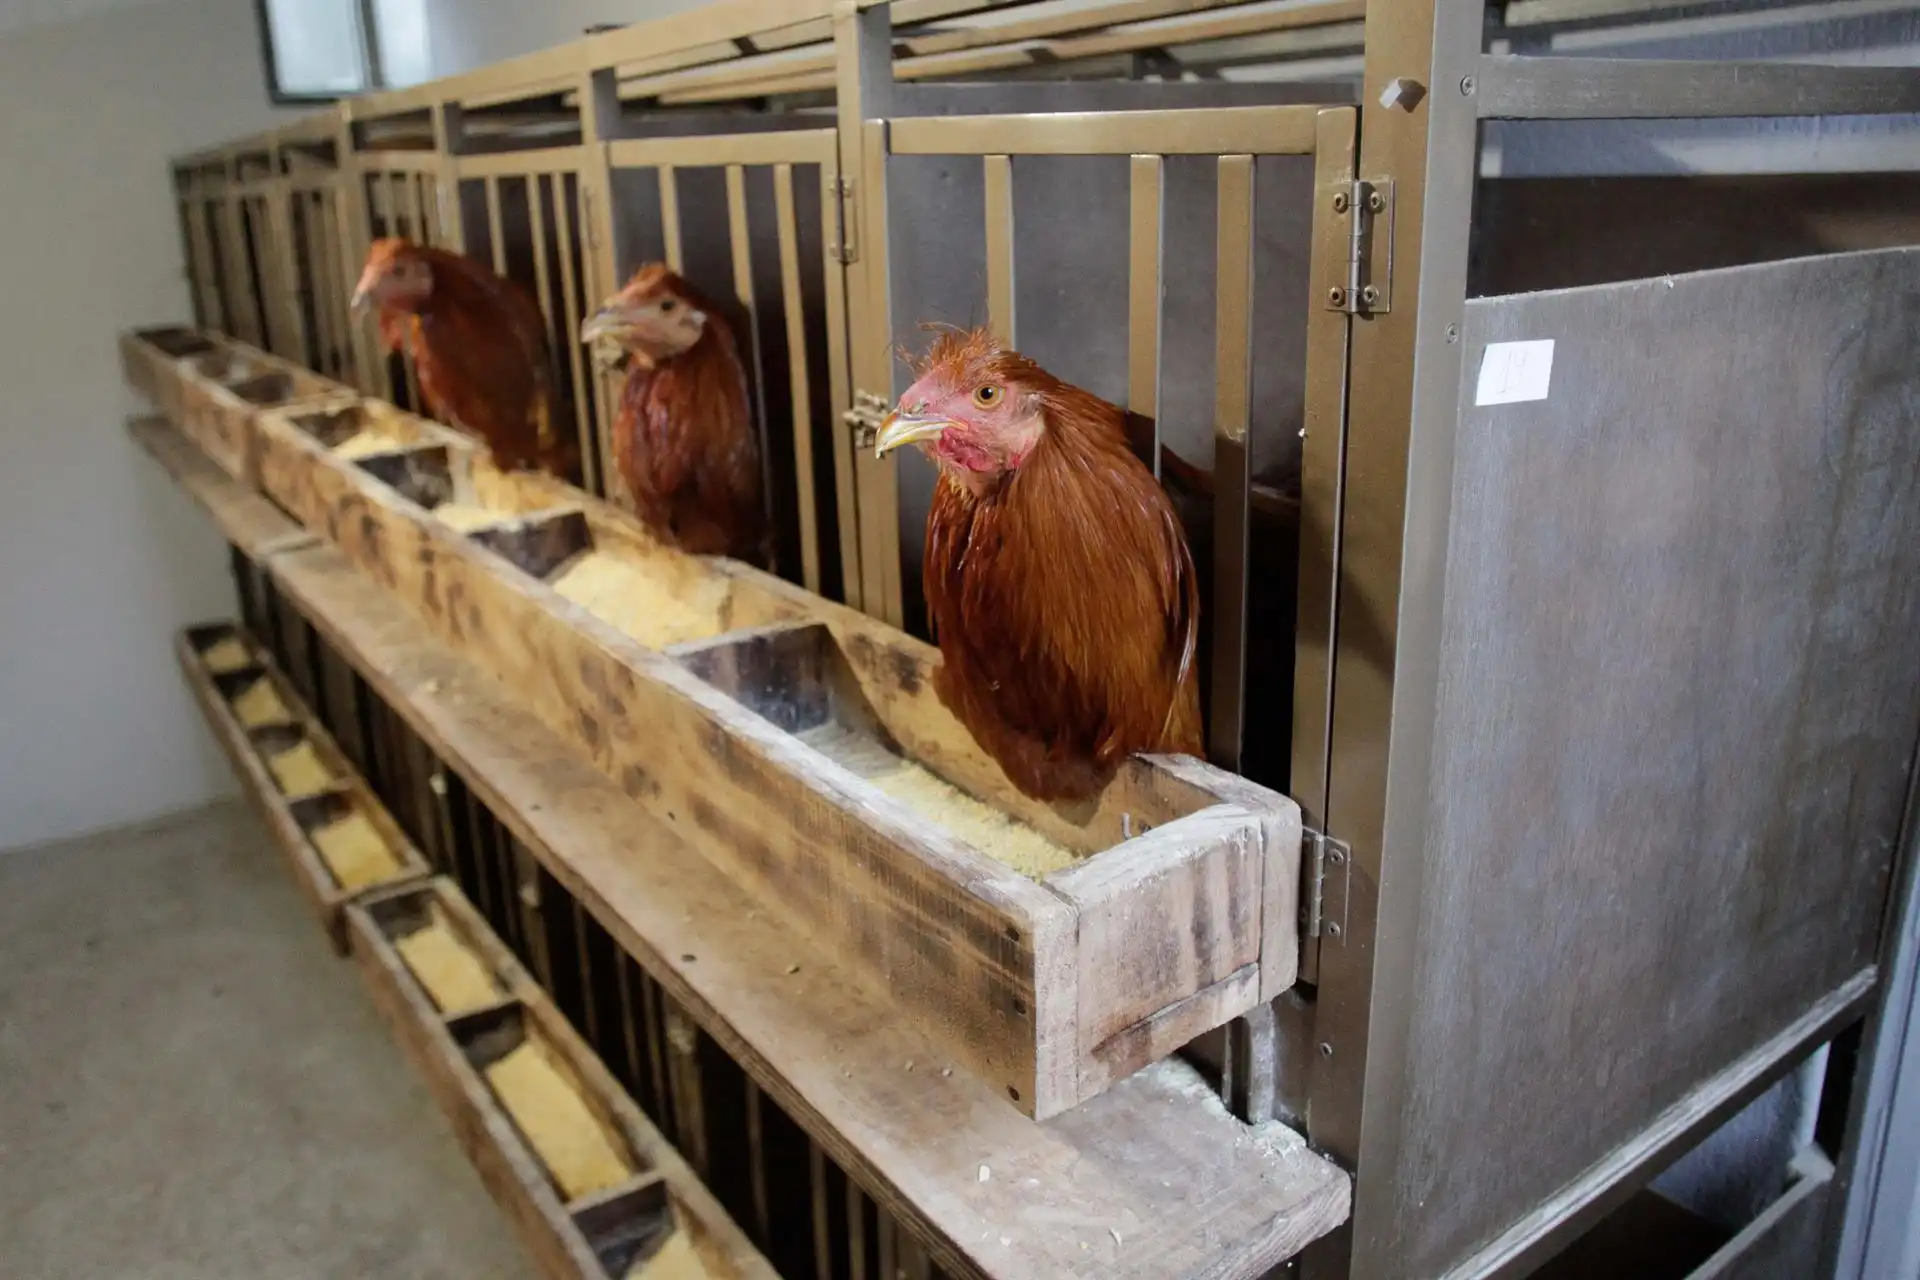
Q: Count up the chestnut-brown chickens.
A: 3